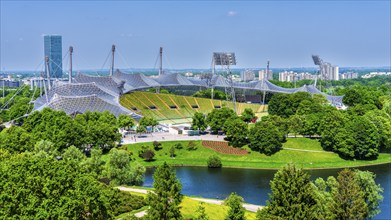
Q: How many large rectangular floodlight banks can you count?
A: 2